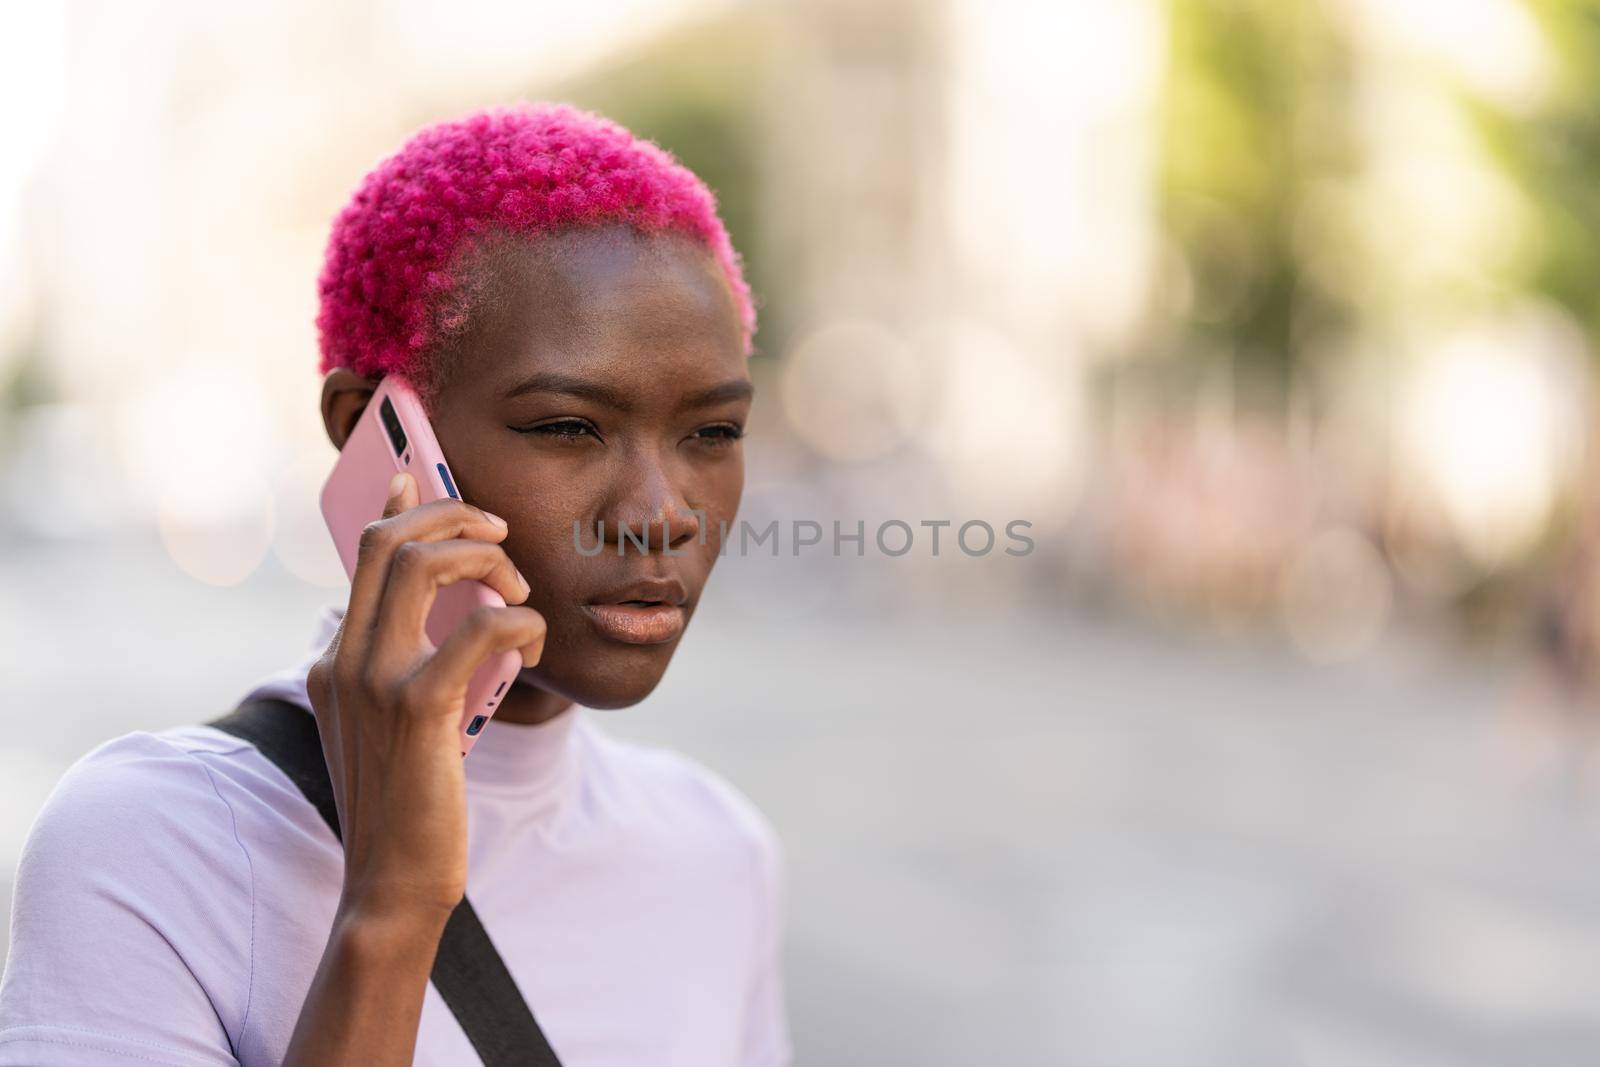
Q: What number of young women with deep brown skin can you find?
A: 1